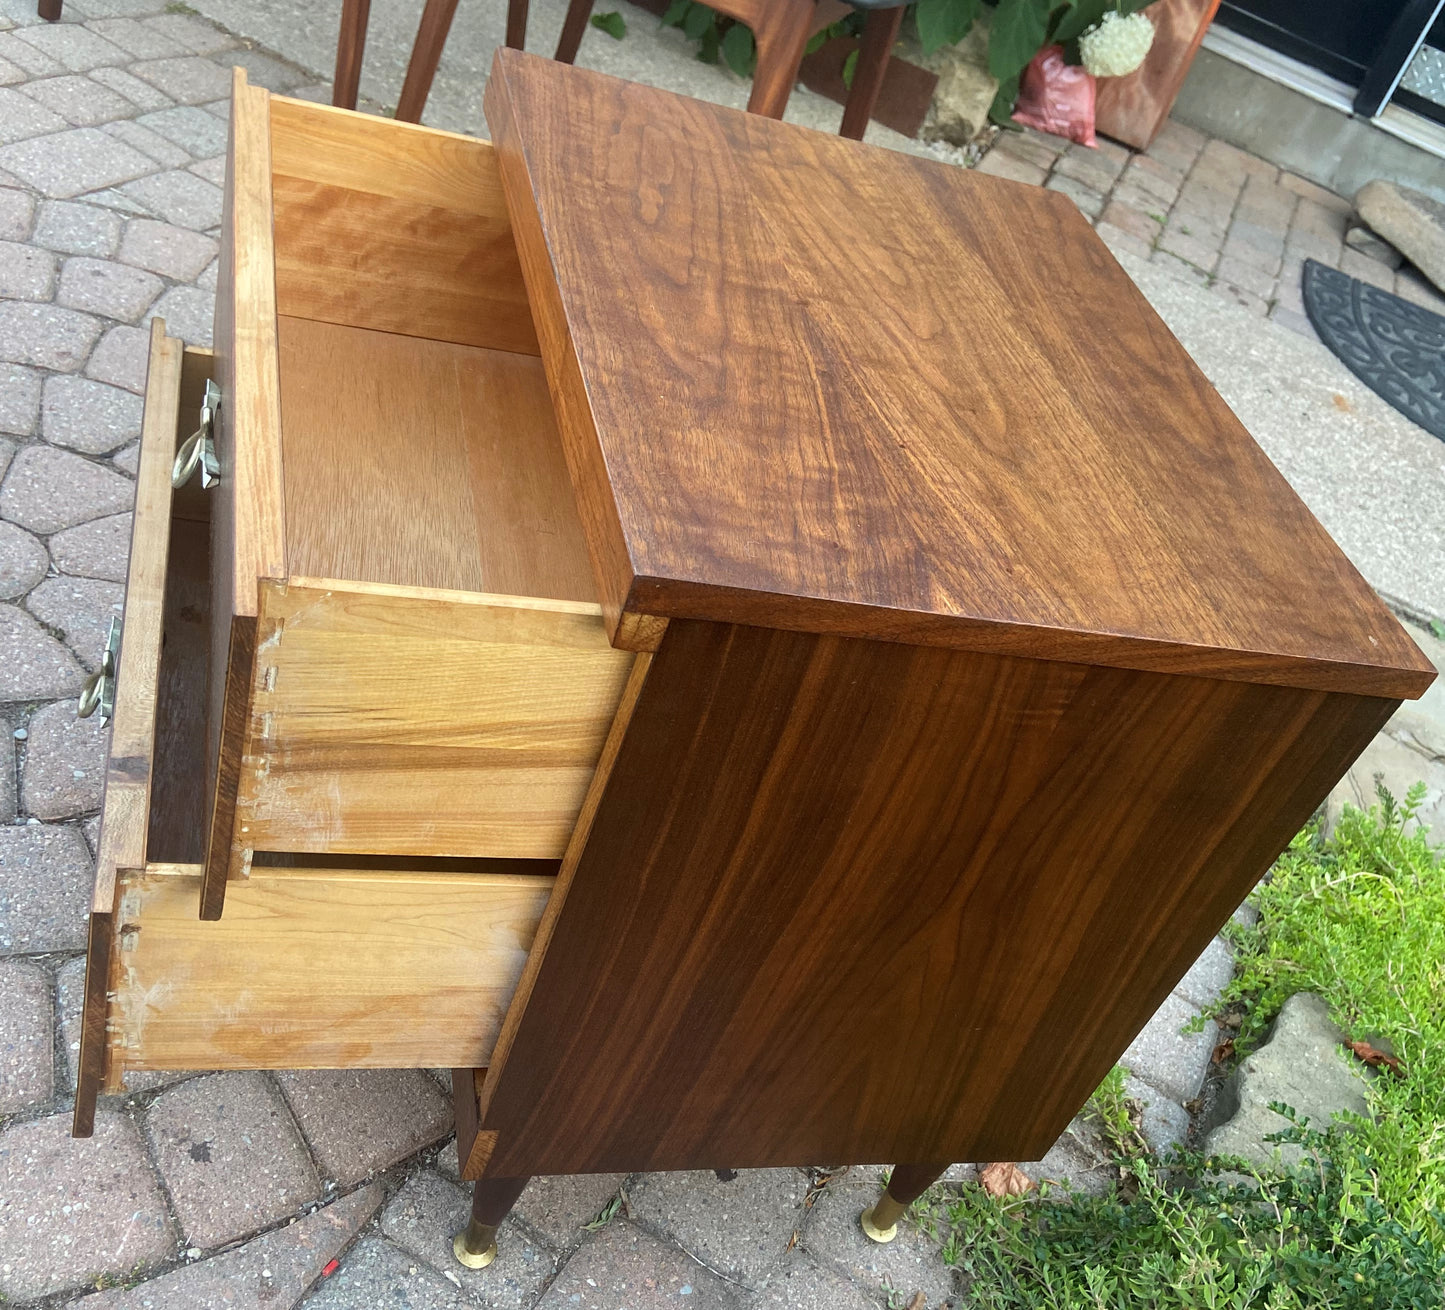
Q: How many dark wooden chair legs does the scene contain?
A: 7